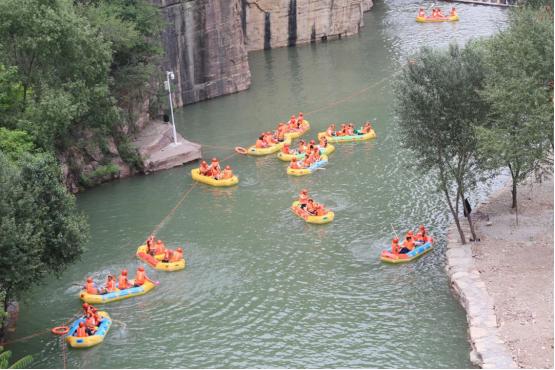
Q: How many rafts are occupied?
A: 12